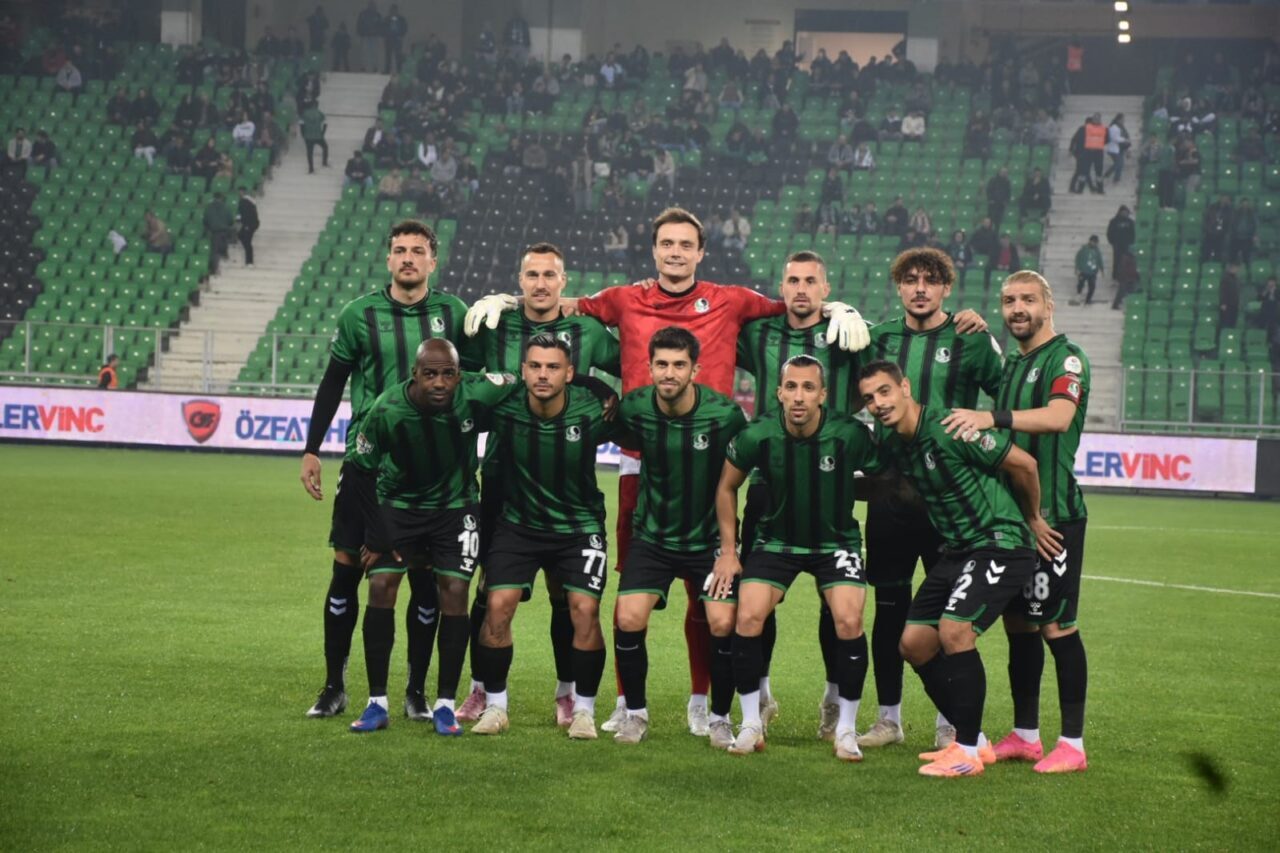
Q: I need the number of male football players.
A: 11